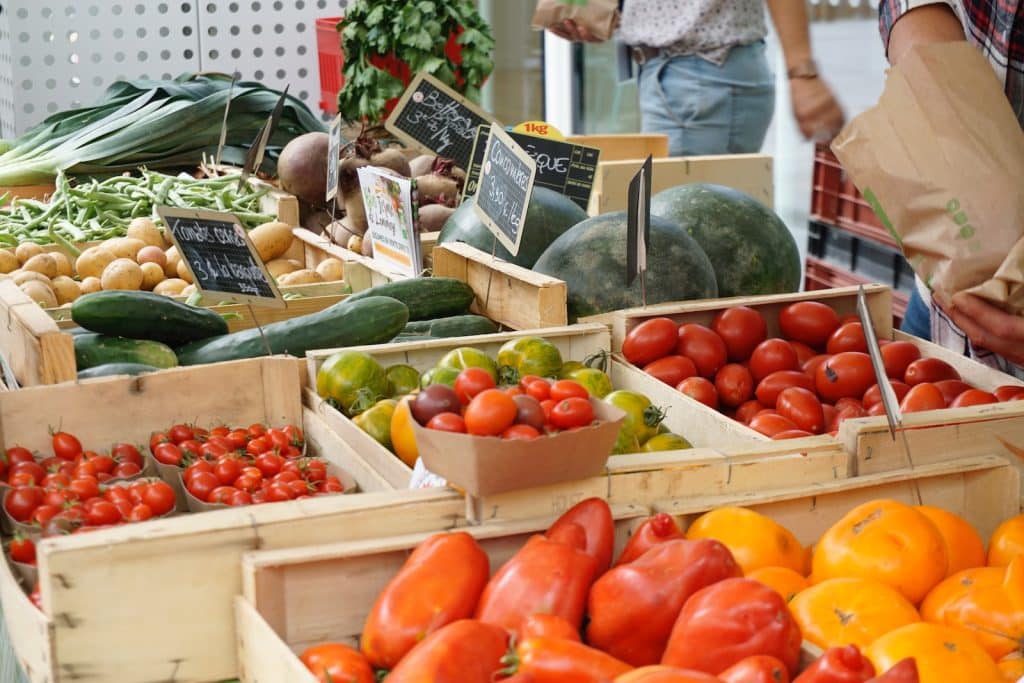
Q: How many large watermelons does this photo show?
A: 3